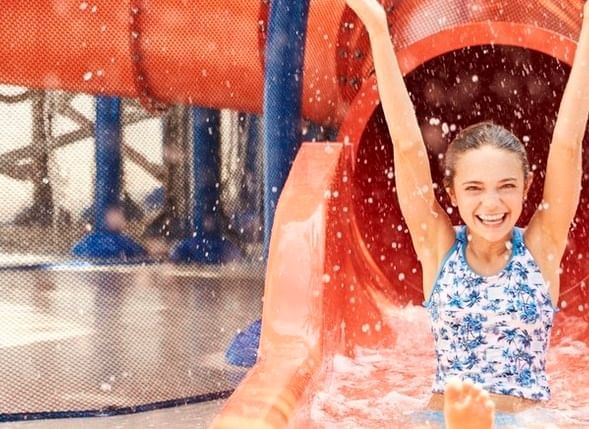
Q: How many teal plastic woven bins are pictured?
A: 0